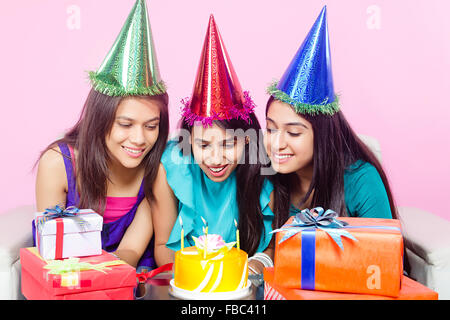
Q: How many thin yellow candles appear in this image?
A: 4